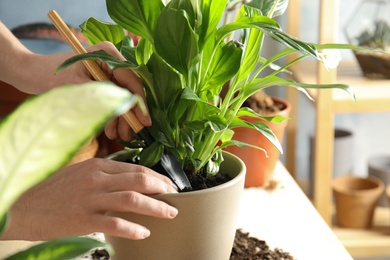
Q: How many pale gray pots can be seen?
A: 2